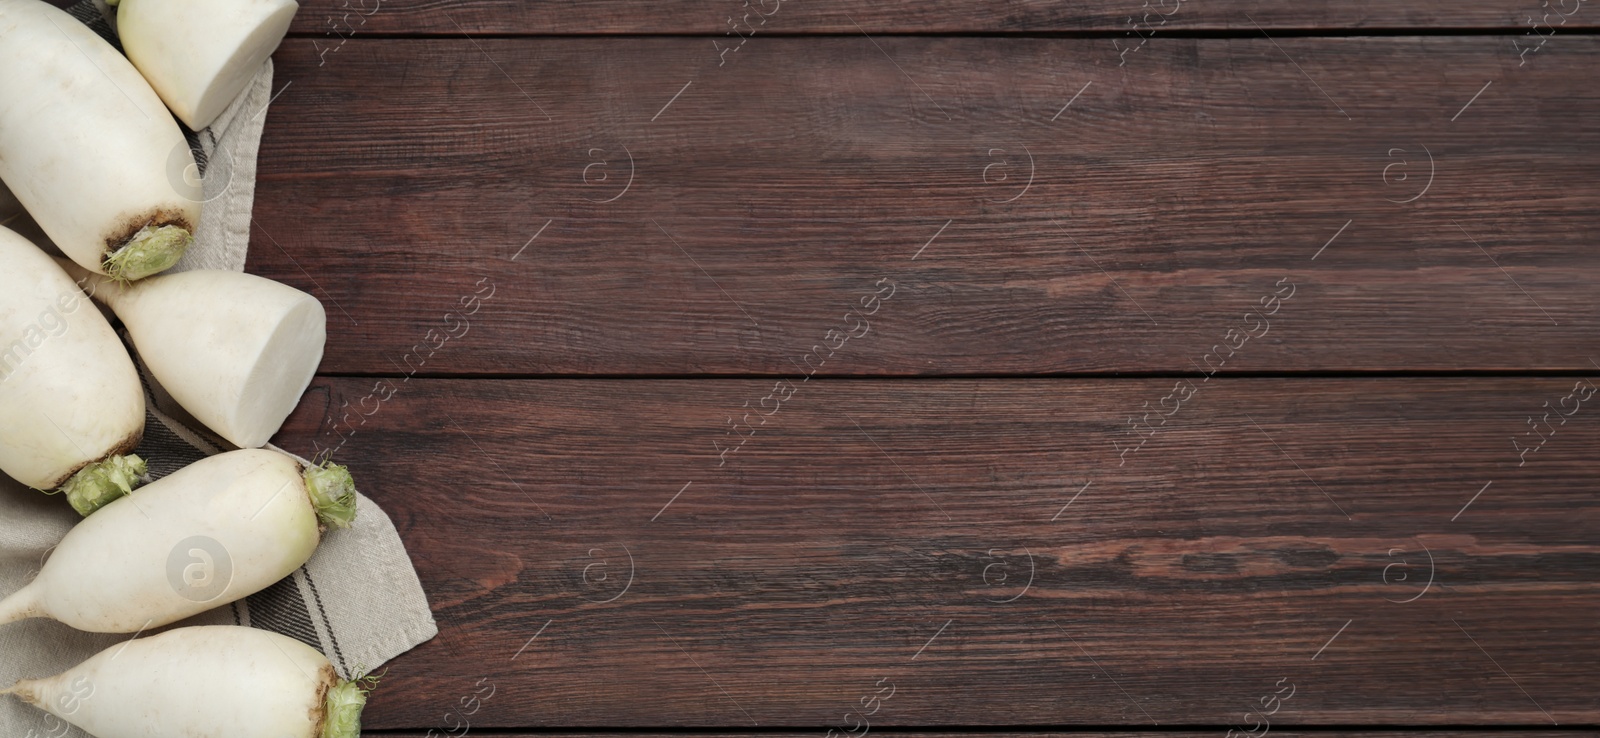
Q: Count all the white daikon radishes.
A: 6